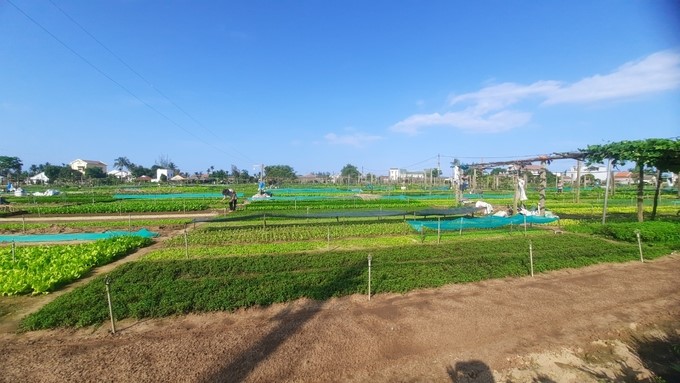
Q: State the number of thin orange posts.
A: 0